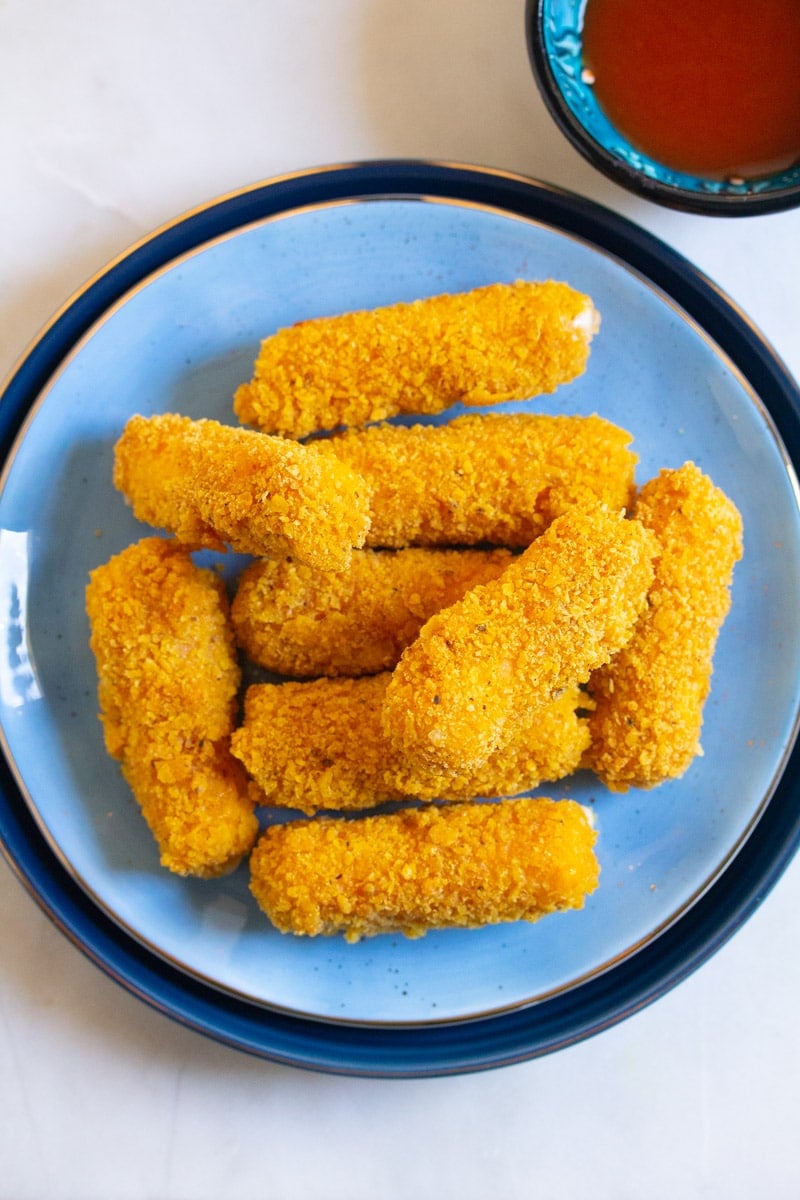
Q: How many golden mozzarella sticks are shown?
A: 9